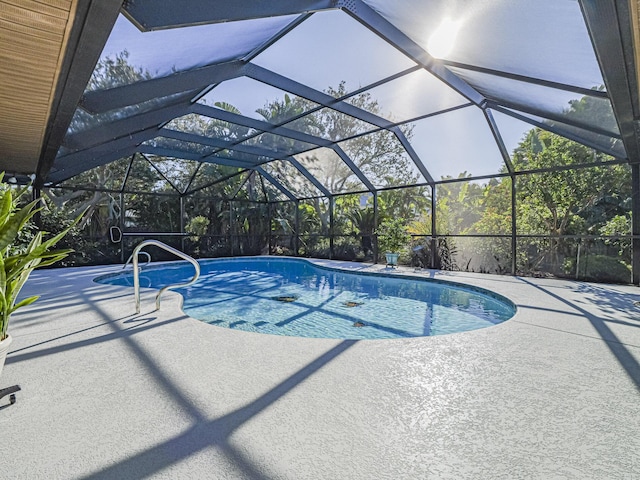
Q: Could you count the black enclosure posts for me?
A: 11